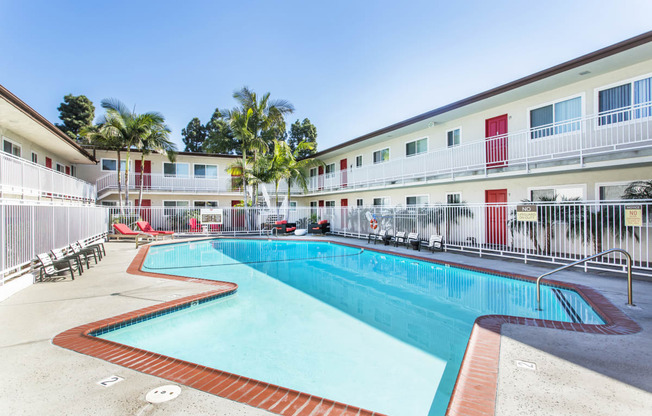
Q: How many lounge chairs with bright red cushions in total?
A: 2